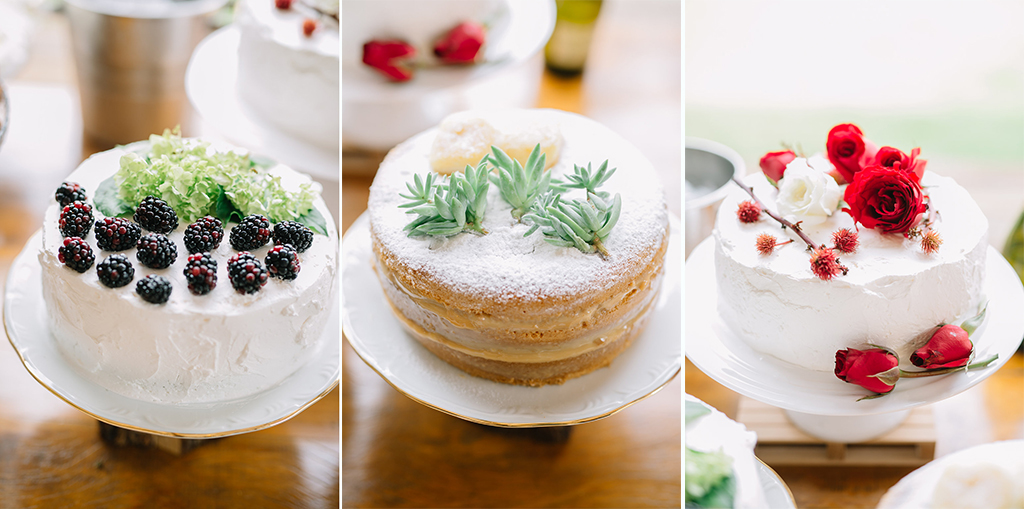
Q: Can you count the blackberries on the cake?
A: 14